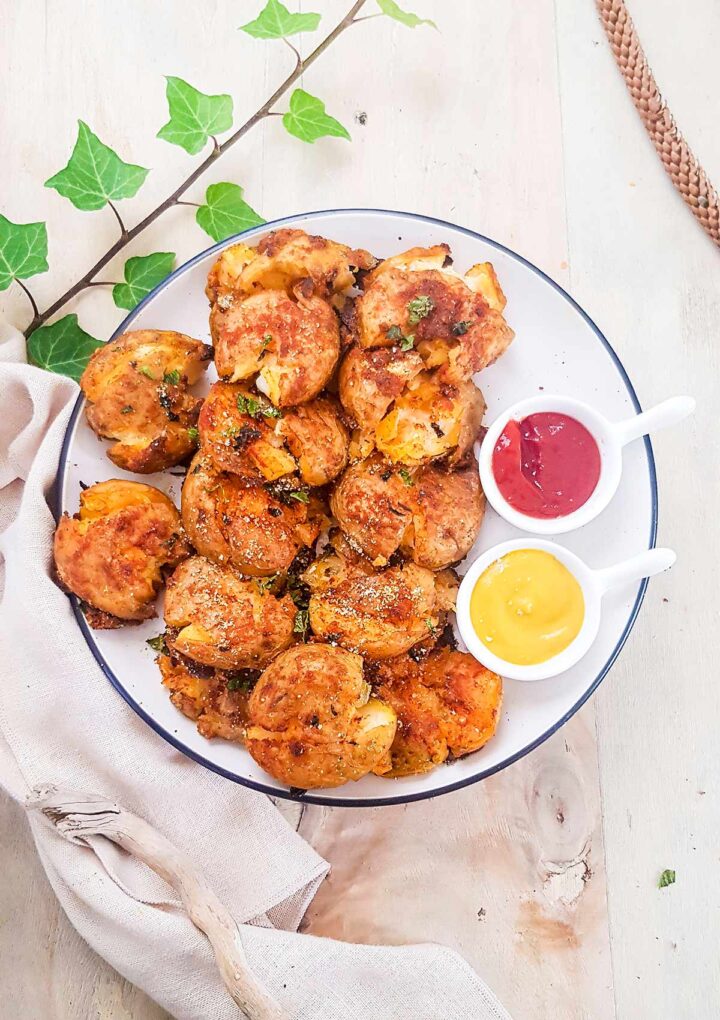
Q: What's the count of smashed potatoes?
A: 14